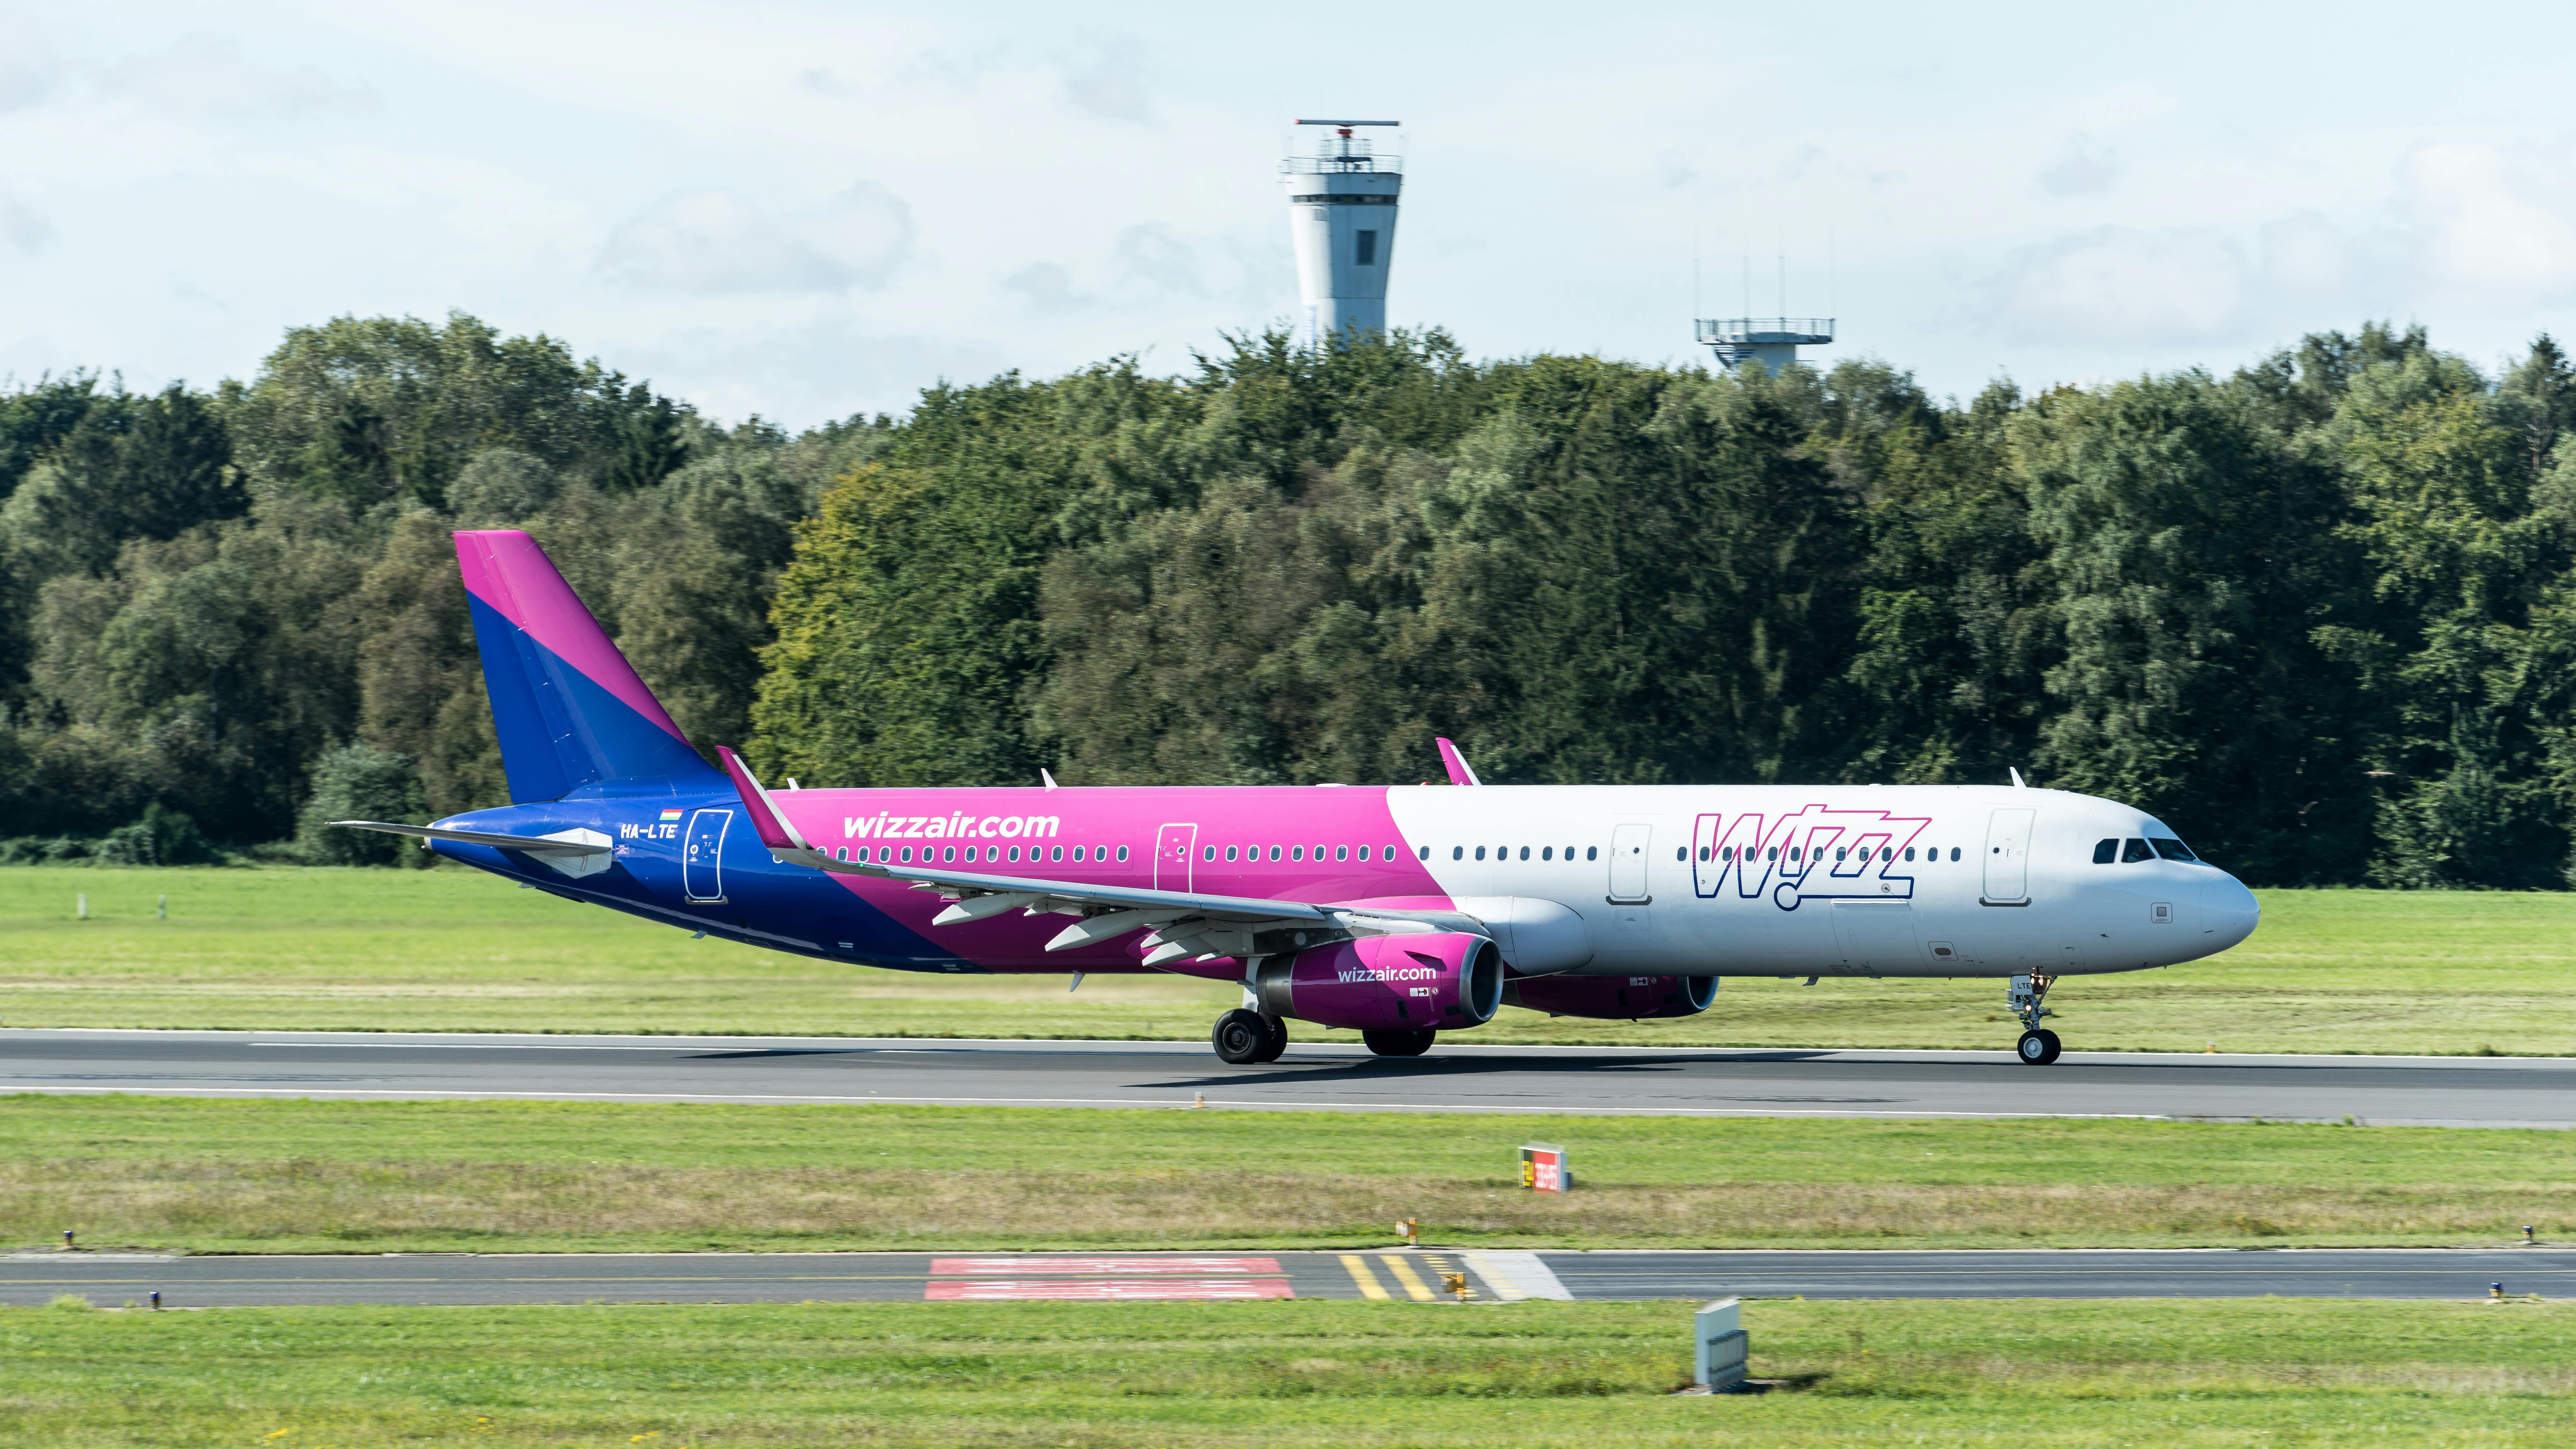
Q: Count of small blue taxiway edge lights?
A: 4